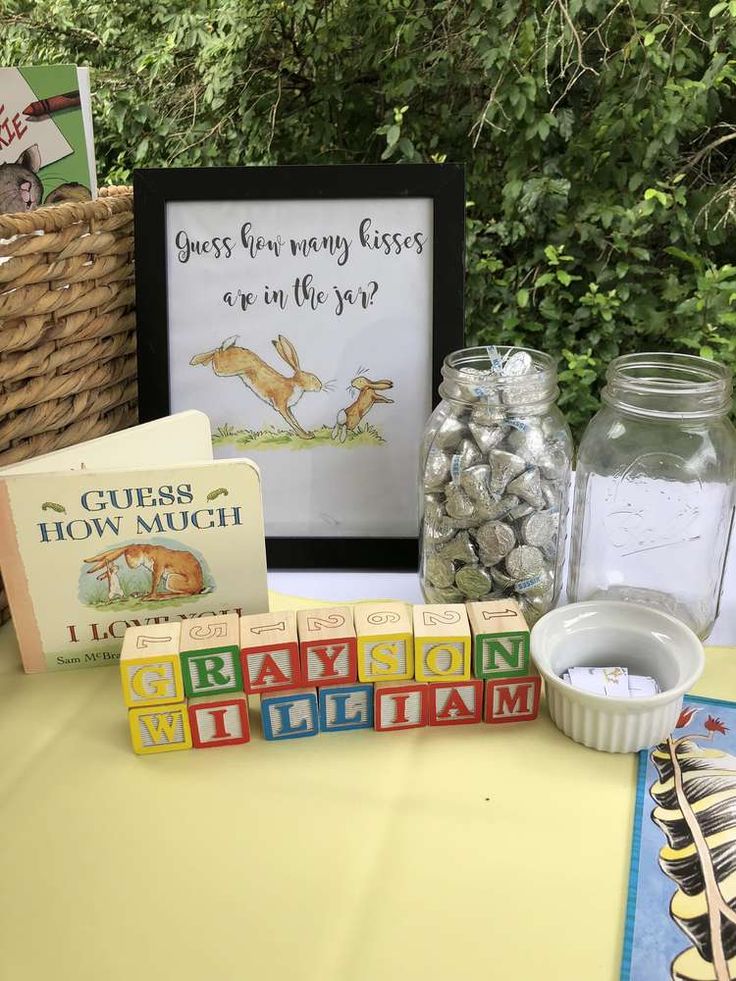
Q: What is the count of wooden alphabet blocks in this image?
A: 14